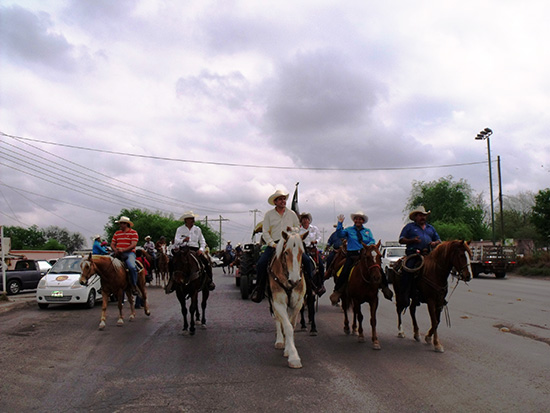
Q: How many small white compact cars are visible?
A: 1